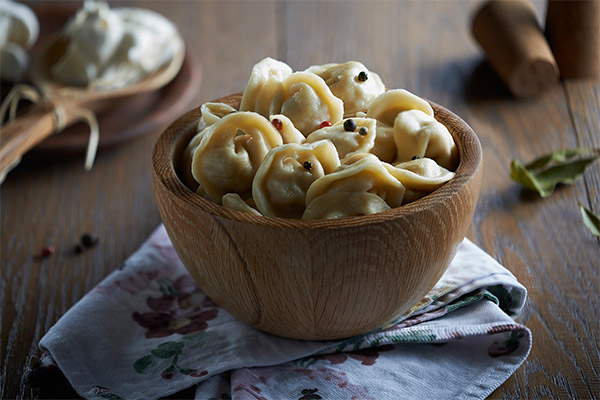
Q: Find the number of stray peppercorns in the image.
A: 3